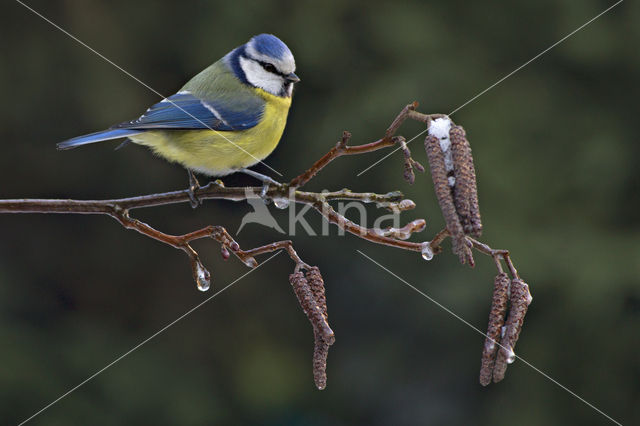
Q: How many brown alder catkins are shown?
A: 7